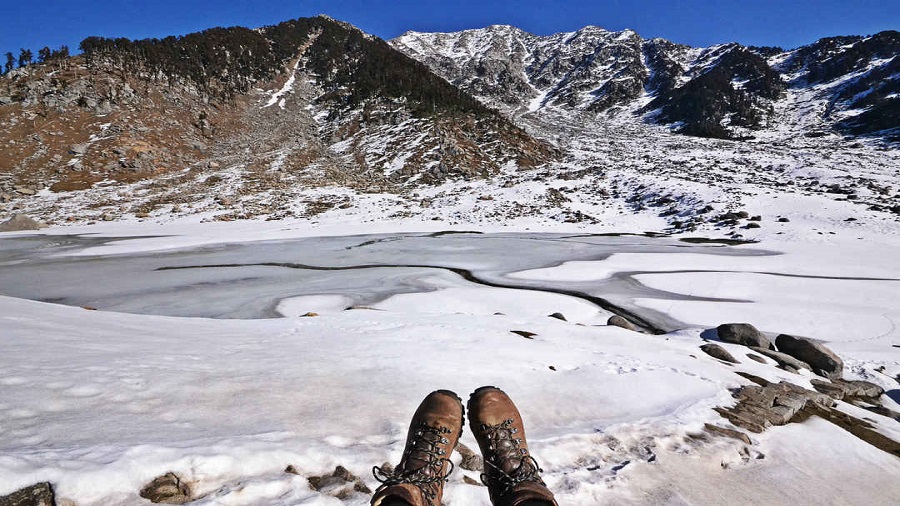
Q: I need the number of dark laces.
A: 2